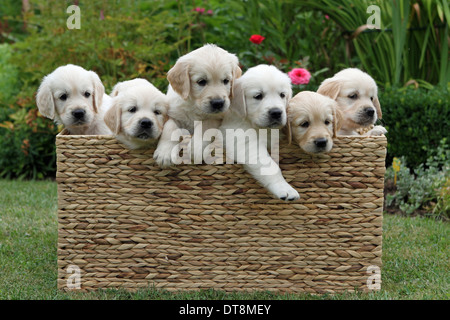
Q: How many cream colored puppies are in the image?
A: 6